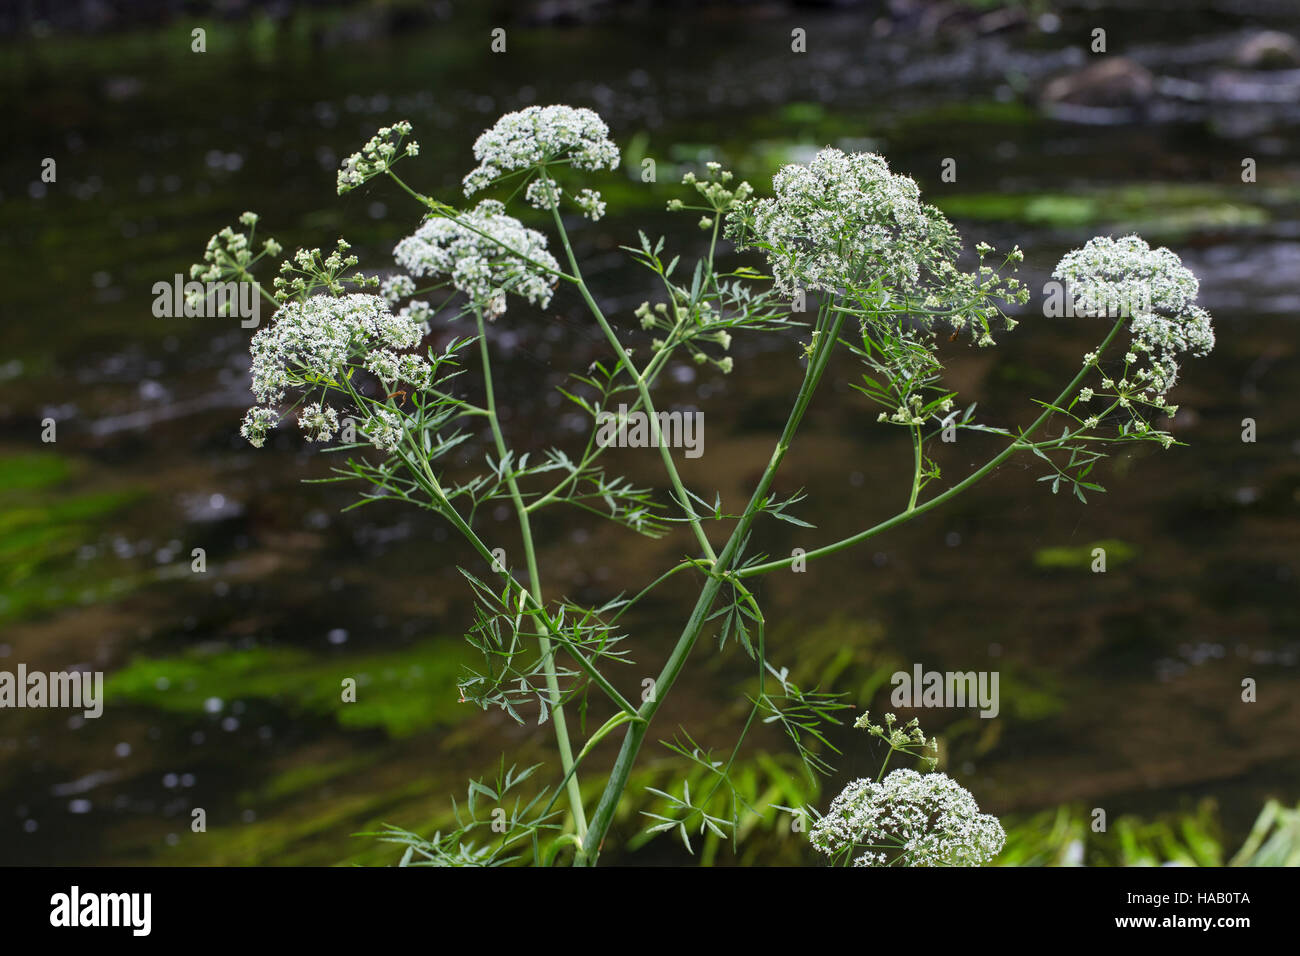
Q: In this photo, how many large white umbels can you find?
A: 6